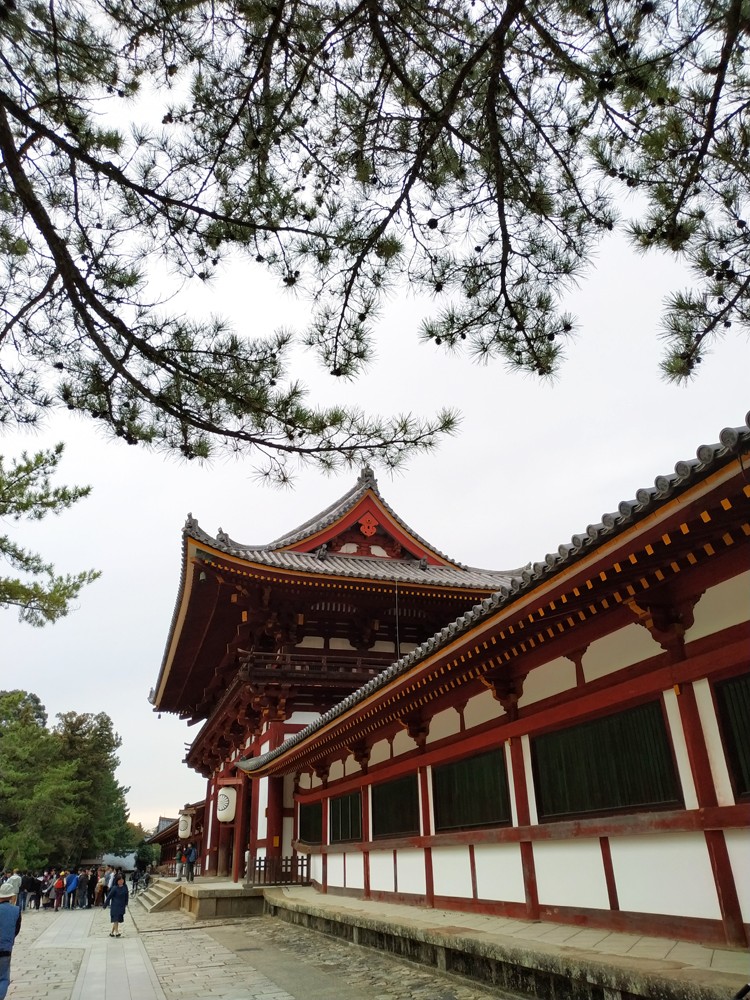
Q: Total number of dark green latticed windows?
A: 6